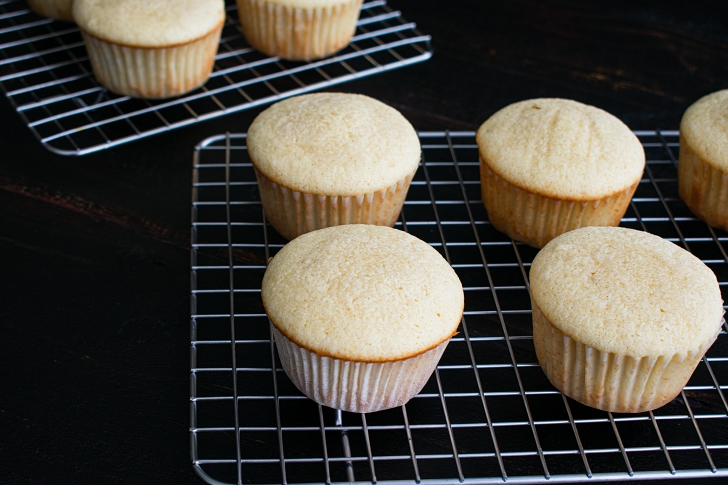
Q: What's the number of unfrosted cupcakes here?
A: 8